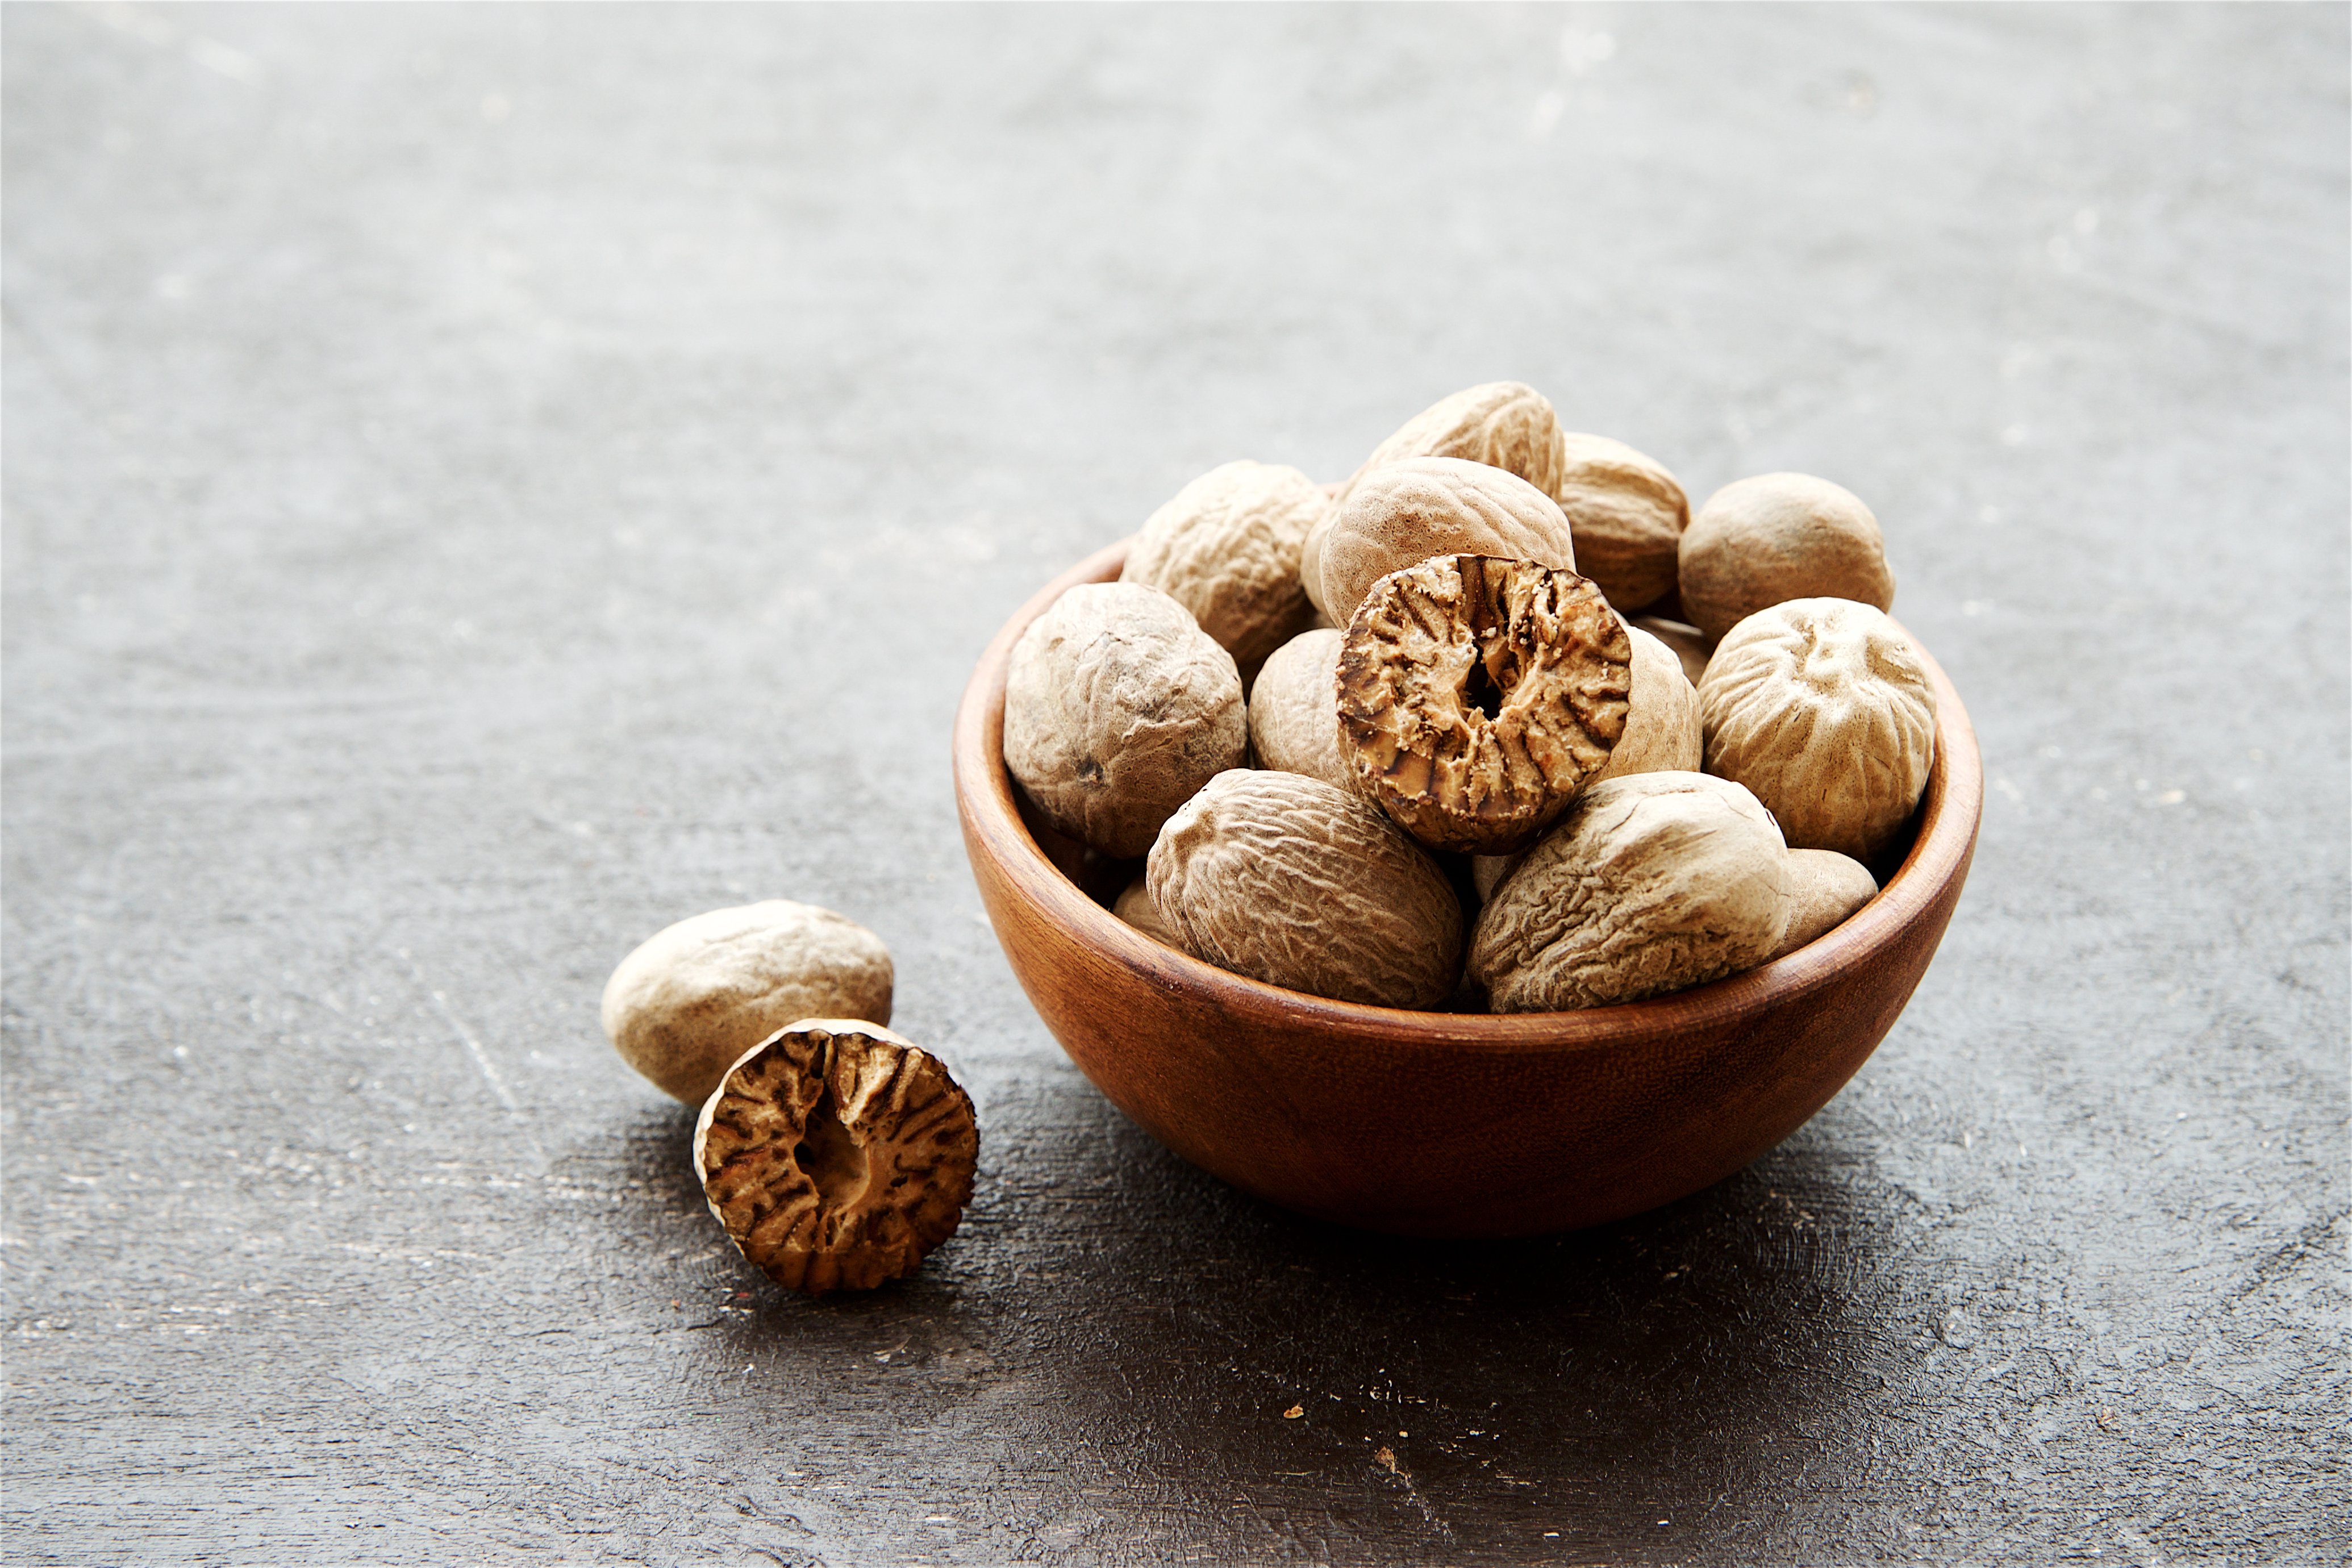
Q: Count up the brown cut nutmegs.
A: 2